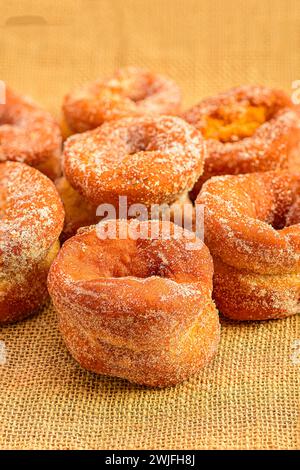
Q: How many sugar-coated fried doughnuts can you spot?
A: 7